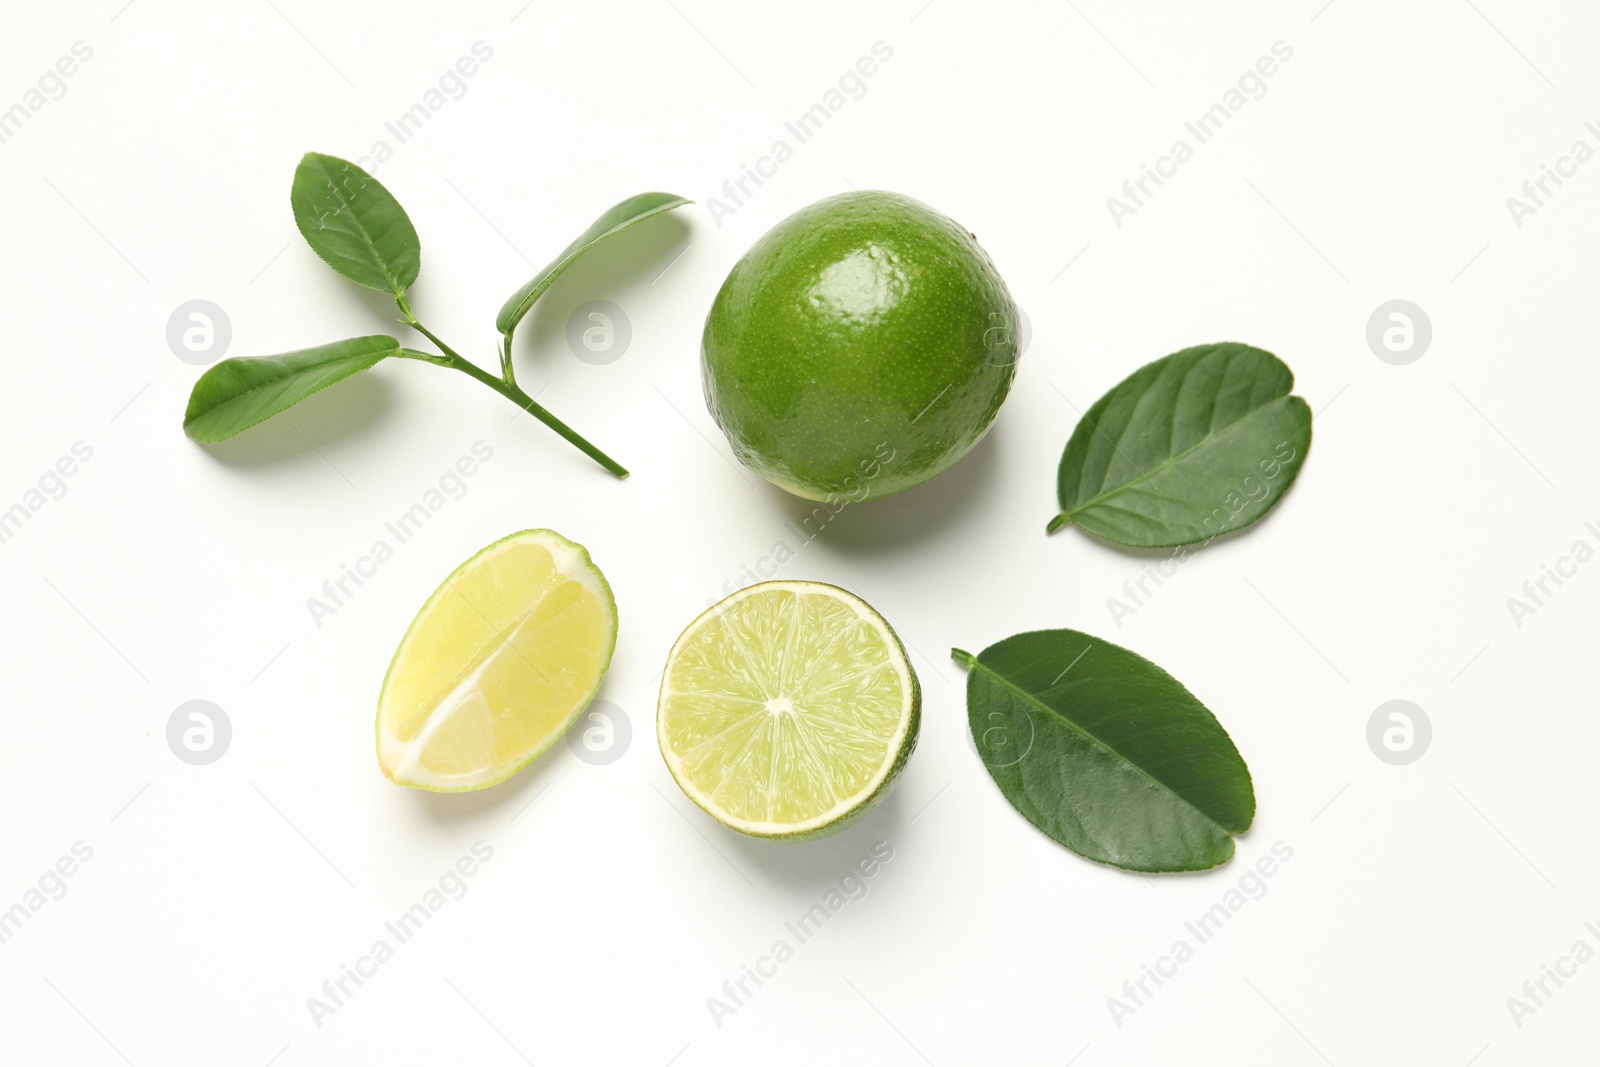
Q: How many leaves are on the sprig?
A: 3